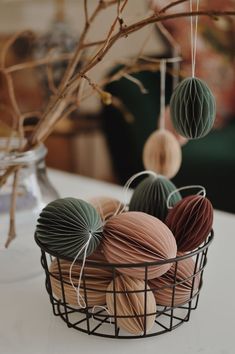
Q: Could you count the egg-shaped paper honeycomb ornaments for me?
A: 10